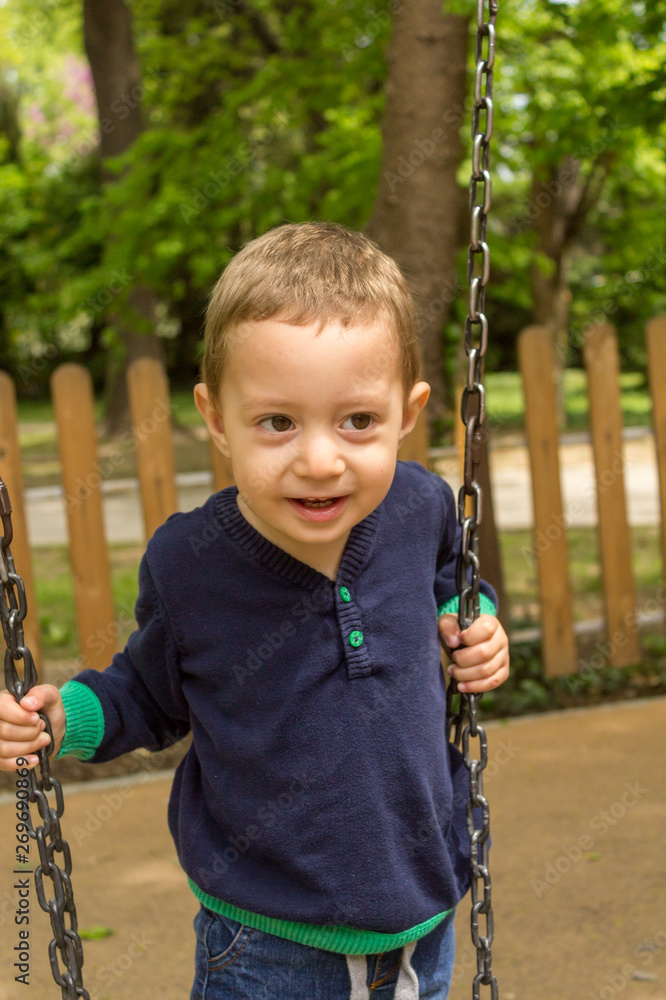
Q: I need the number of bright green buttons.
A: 2